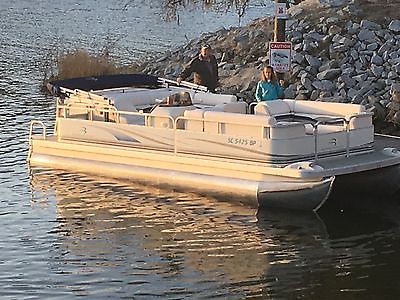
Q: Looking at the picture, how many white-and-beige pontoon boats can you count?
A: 1